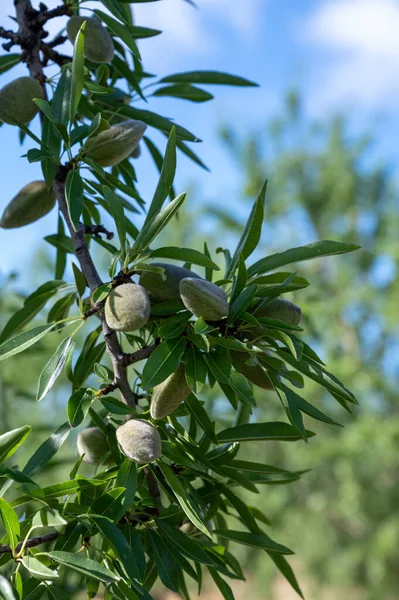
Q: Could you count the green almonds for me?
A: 12